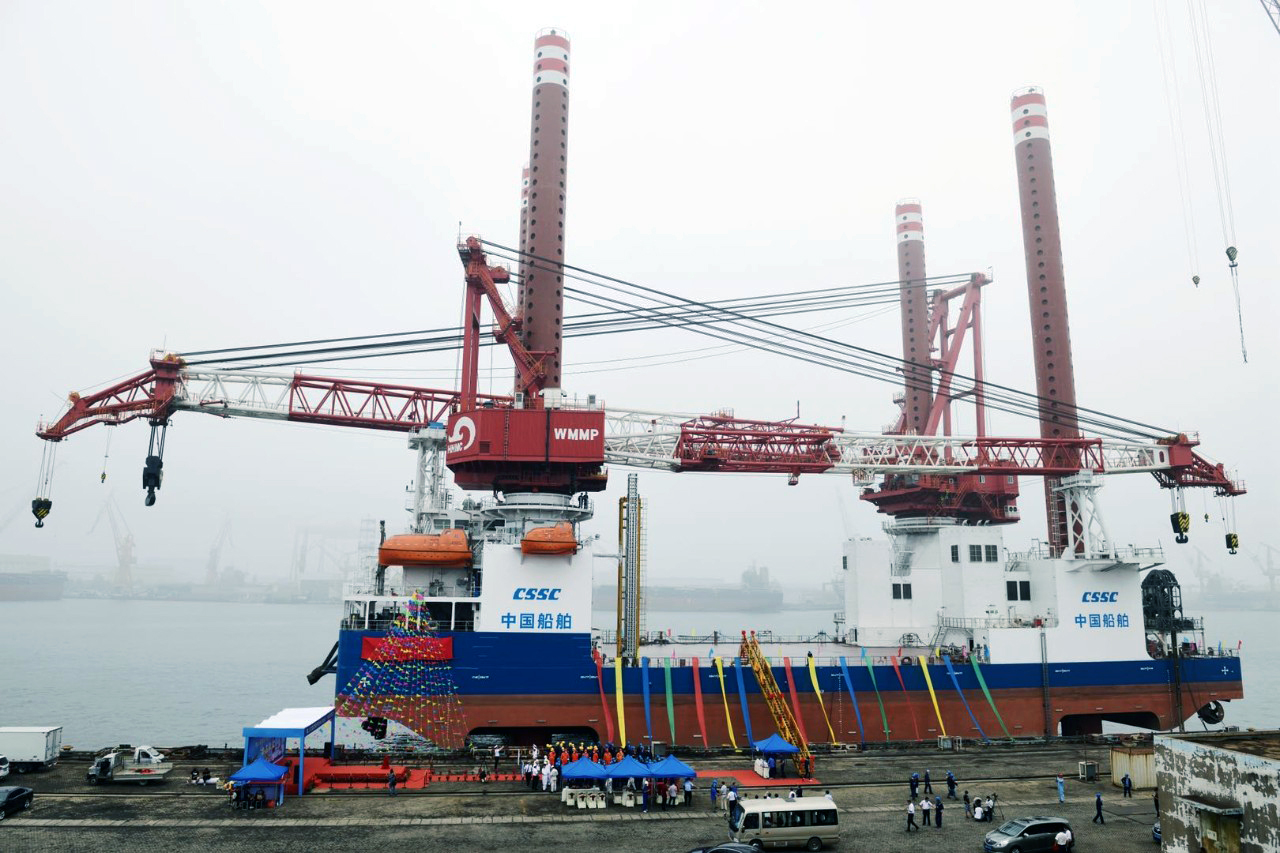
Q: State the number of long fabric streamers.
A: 15